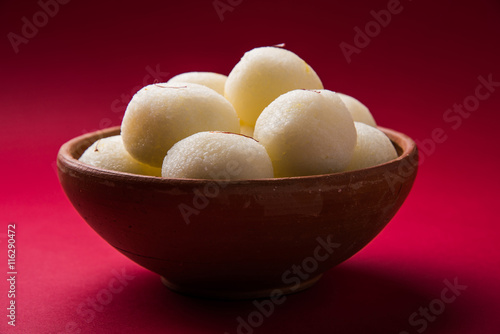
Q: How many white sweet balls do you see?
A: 8